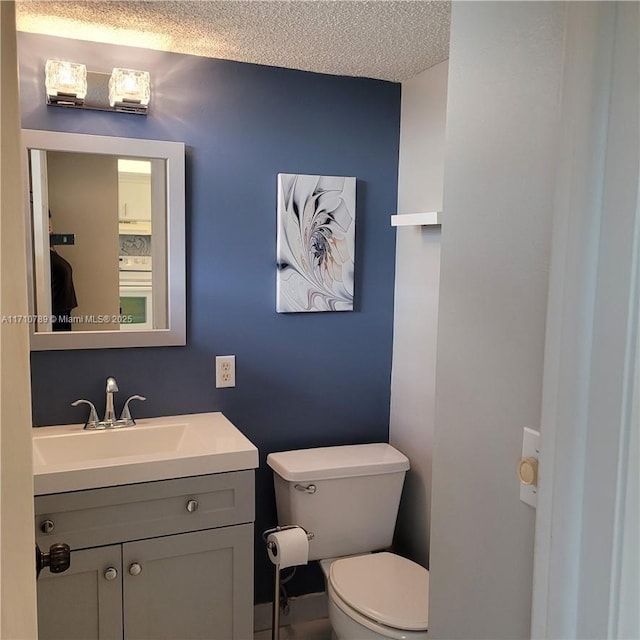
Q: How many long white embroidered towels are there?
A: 0